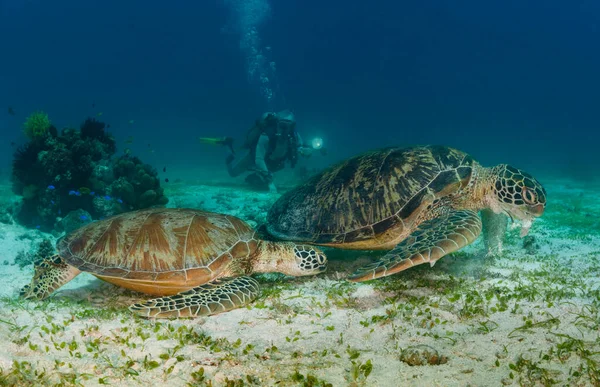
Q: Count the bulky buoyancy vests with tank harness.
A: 1